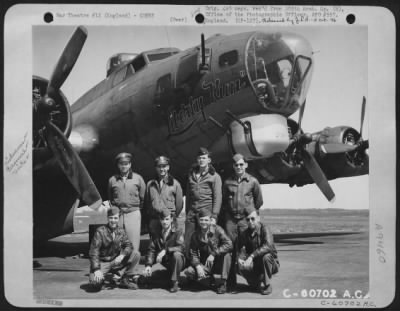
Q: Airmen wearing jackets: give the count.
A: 8